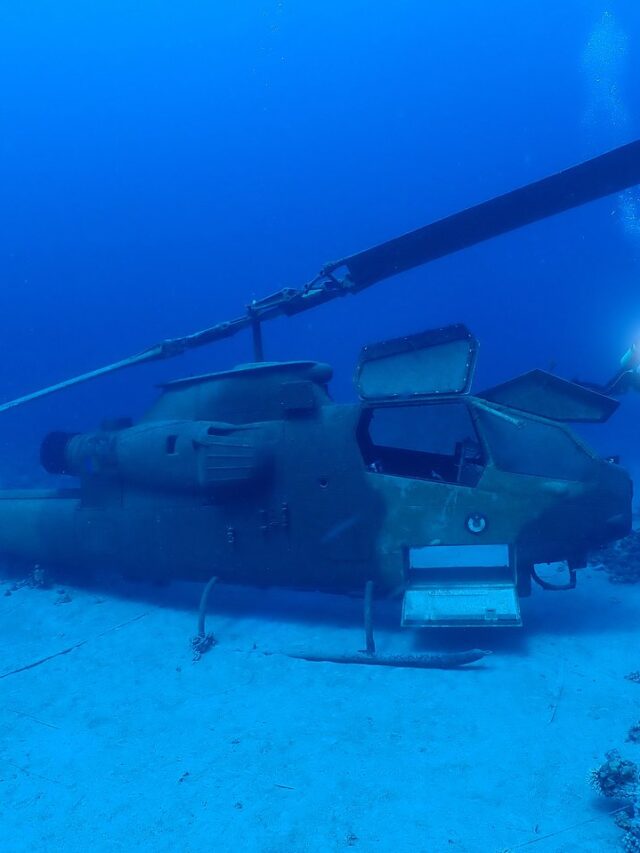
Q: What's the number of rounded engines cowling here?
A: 1